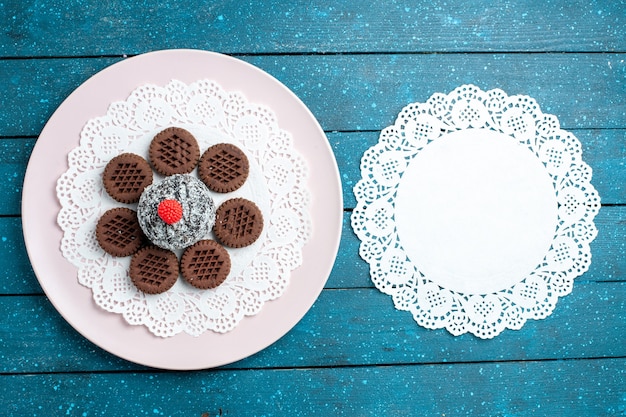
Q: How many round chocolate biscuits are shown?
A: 7